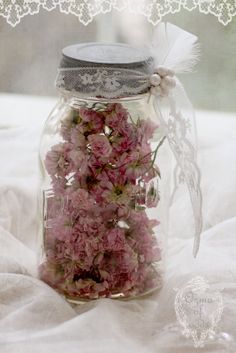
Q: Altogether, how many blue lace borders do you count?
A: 0